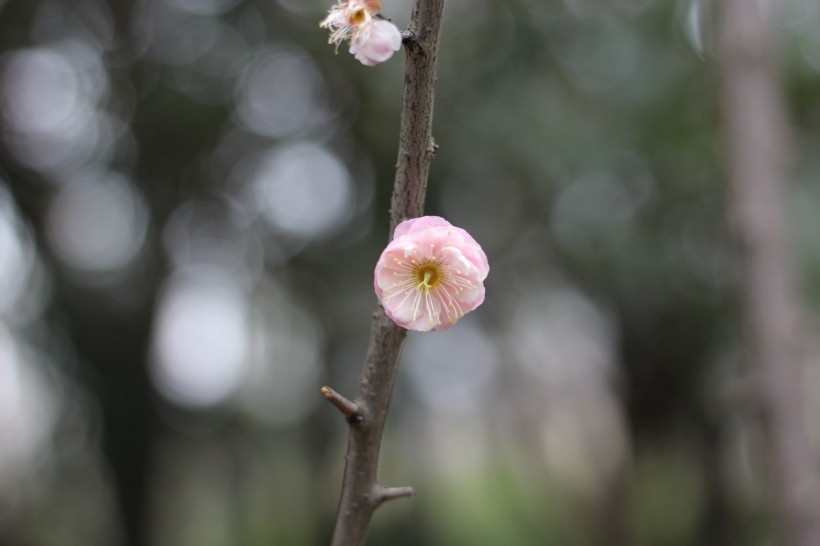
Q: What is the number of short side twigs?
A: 2